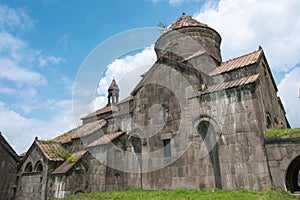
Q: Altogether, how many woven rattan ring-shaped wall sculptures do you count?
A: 0